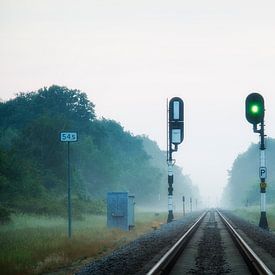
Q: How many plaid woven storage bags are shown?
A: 0